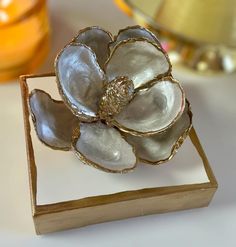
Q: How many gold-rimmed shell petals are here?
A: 8